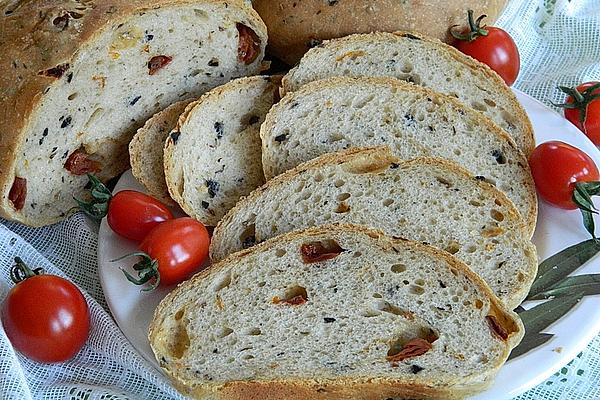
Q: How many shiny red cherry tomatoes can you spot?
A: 6